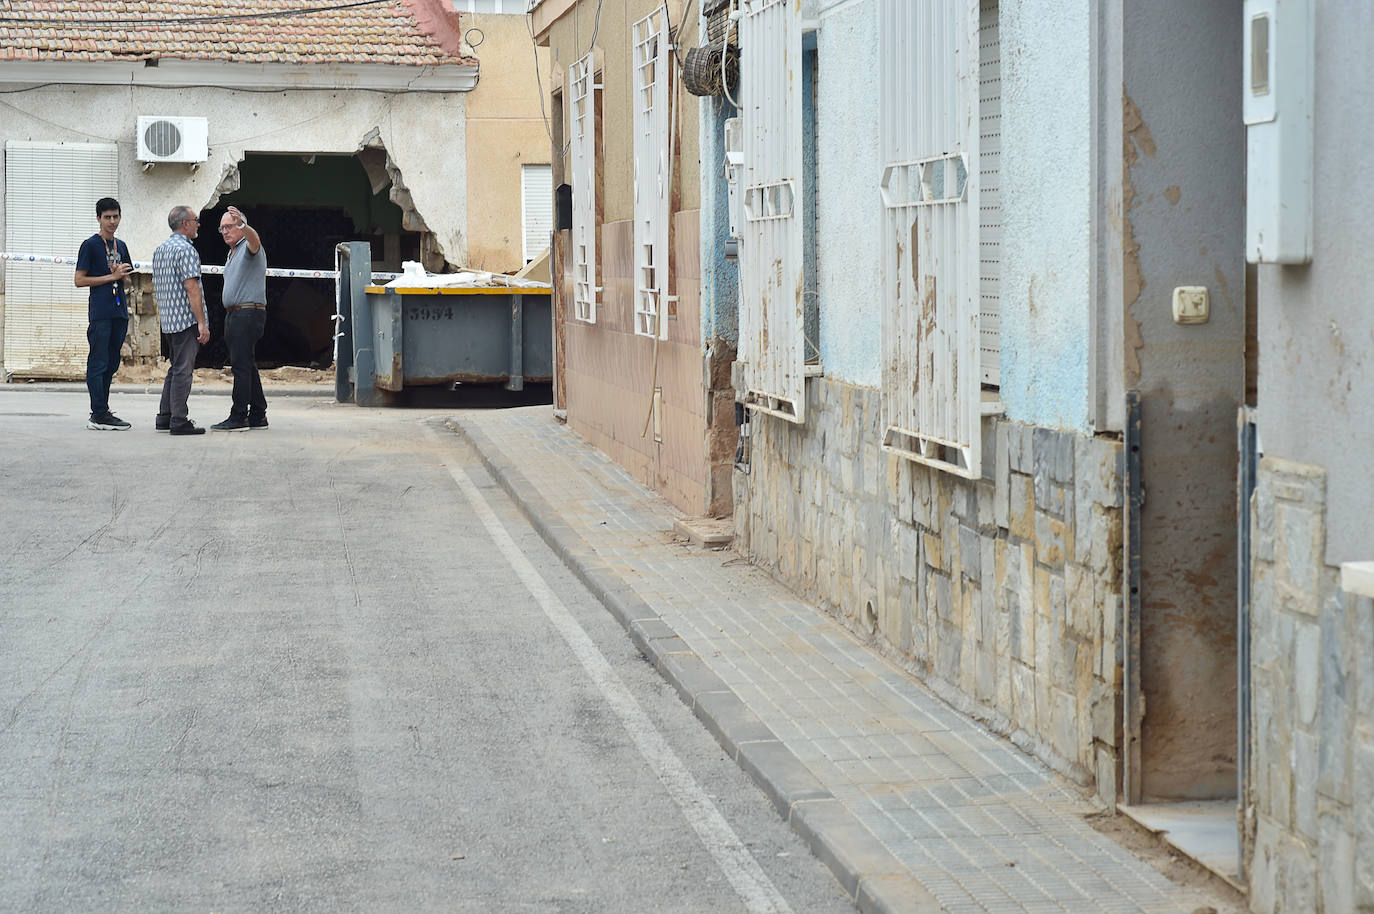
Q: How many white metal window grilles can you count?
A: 4